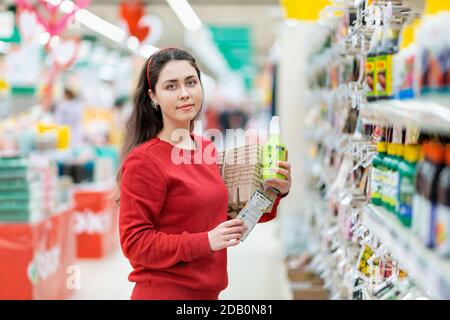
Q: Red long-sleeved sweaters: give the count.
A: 1